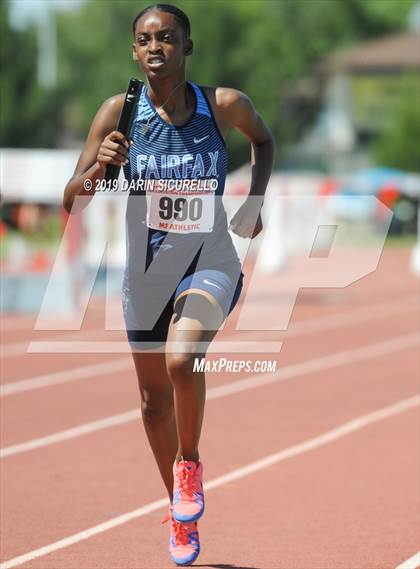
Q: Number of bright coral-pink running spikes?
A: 2